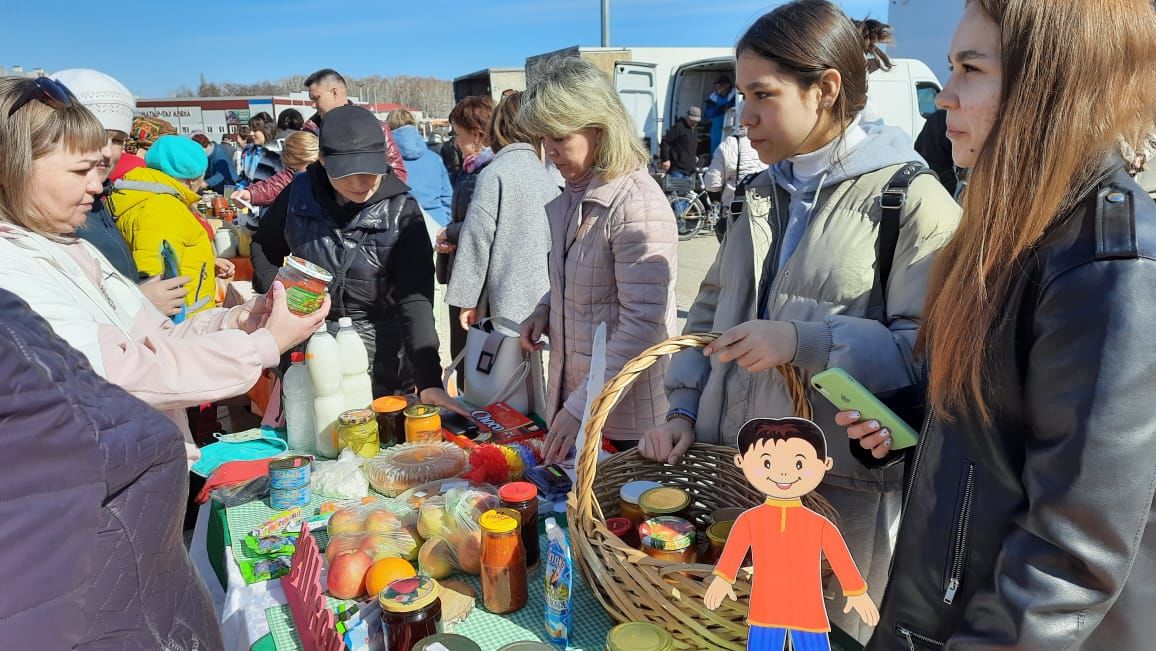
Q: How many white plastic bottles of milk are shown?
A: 2